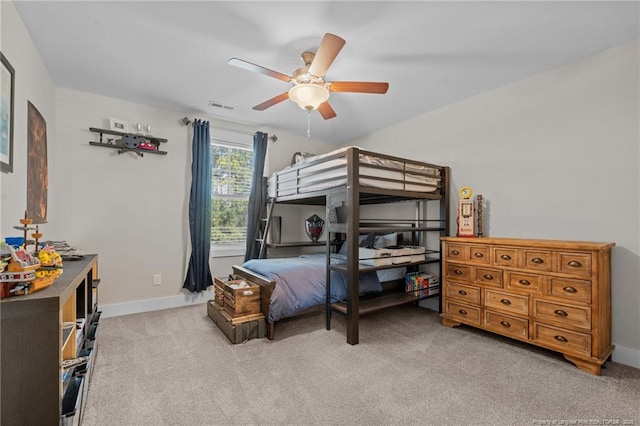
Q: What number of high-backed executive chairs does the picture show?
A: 0